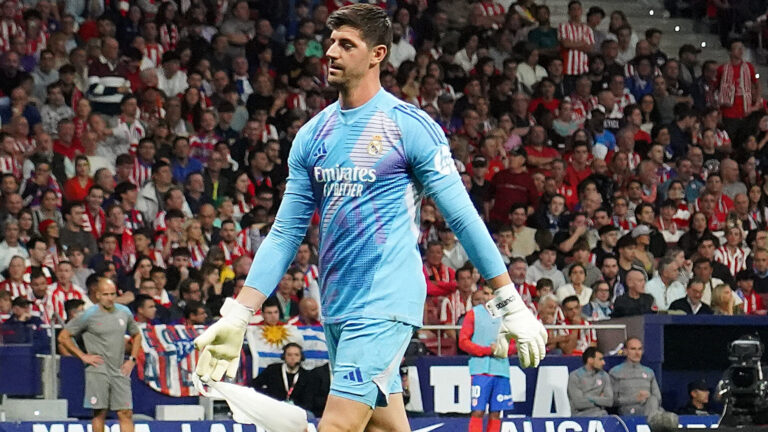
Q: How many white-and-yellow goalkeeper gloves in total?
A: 2